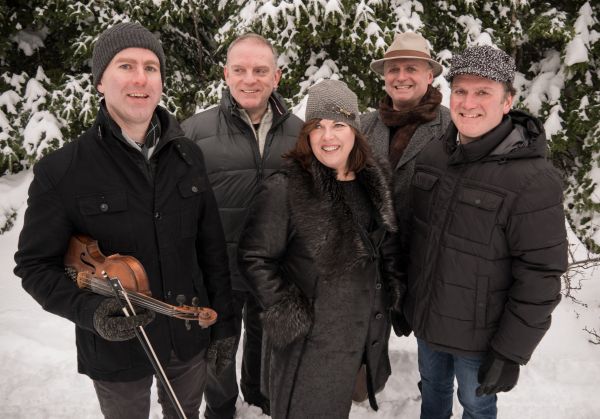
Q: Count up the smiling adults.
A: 5